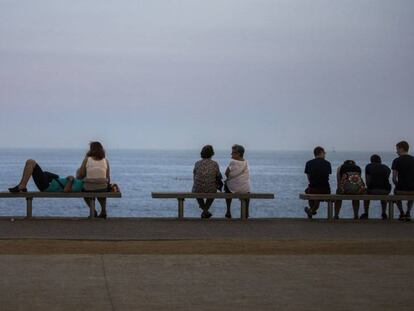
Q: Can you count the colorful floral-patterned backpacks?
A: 1